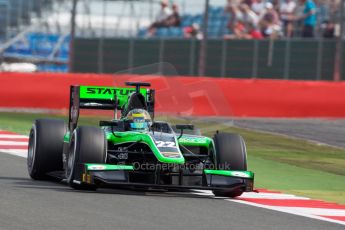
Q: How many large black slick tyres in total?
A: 3